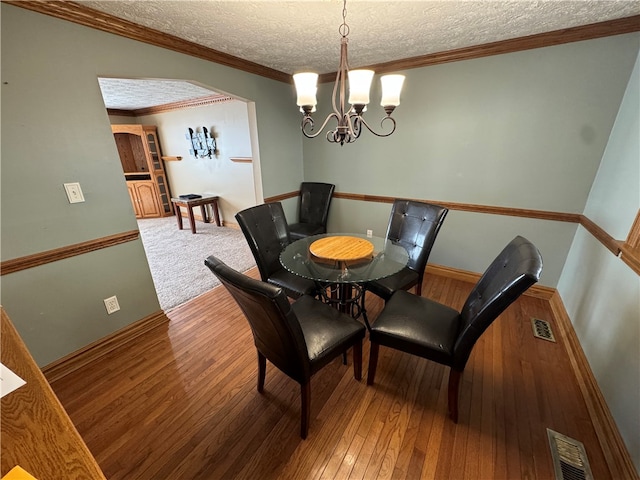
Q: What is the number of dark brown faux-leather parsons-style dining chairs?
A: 5